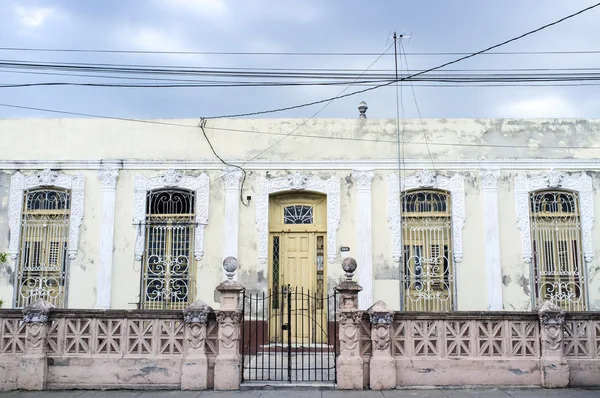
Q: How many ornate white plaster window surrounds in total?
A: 4